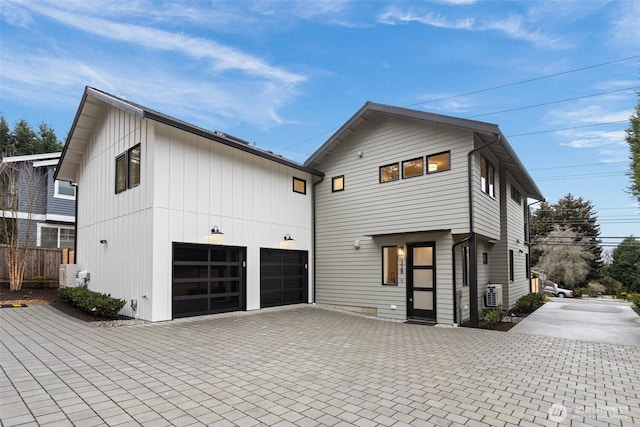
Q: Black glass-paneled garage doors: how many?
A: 2